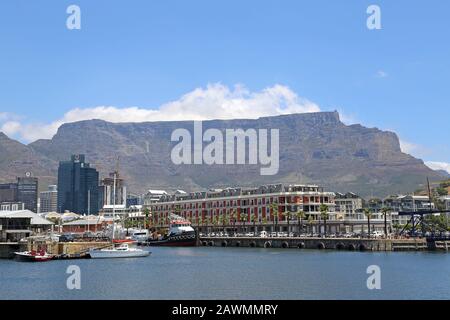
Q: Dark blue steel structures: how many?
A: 1